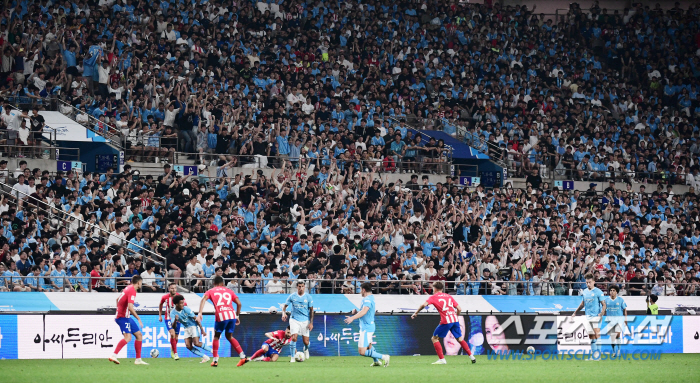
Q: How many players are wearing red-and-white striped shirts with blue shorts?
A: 5